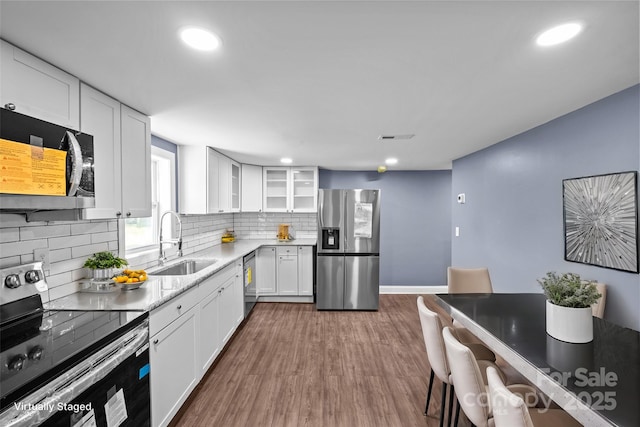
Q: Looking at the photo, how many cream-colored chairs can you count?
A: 5